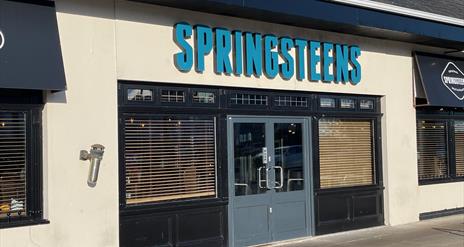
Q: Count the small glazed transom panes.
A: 8